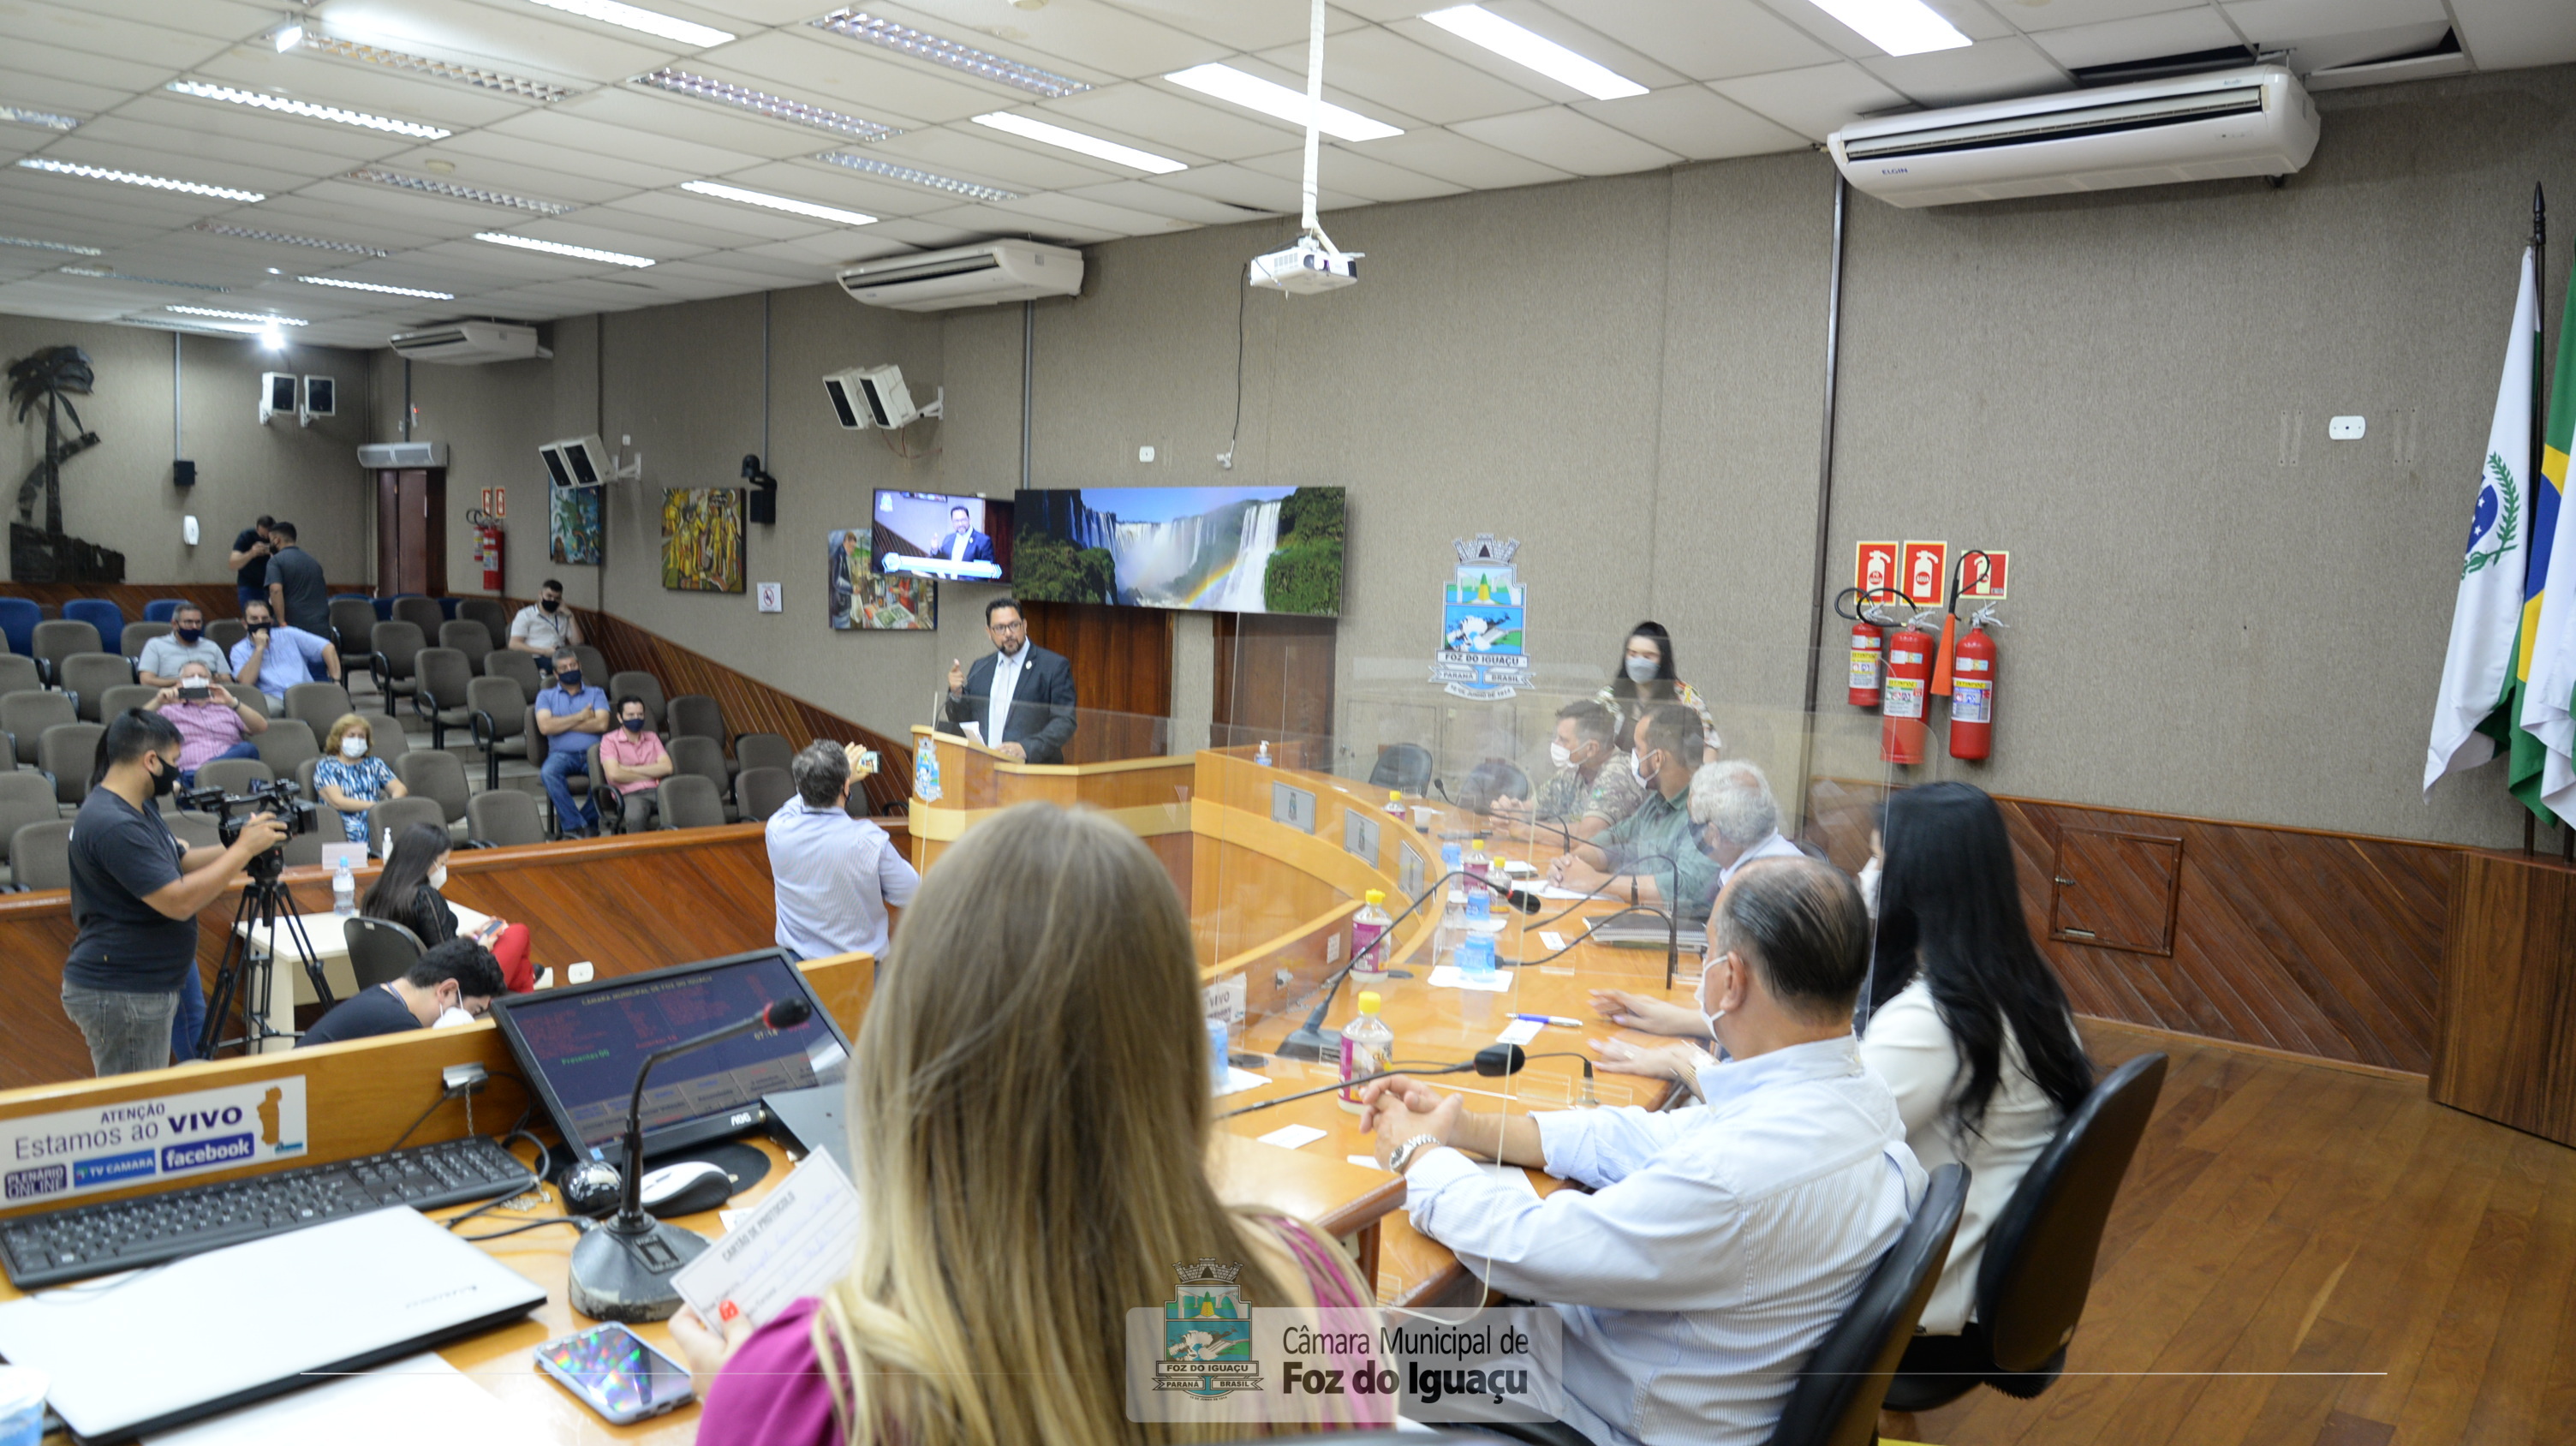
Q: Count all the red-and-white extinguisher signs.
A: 5